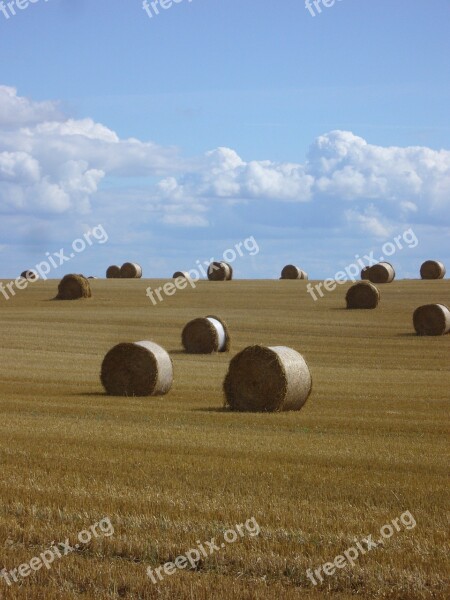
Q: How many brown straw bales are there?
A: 15